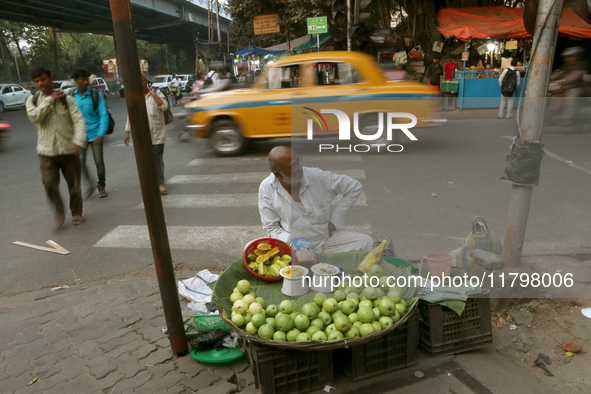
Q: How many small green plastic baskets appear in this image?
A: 1